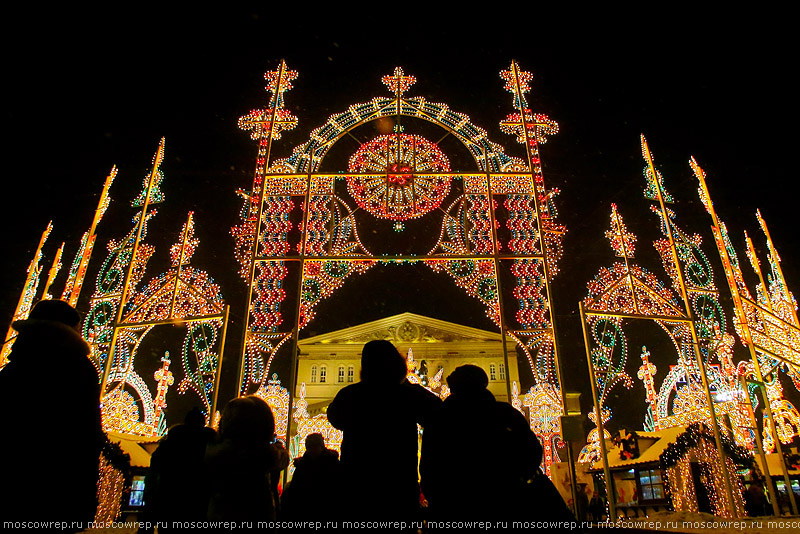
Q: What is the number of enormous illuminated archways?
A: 3